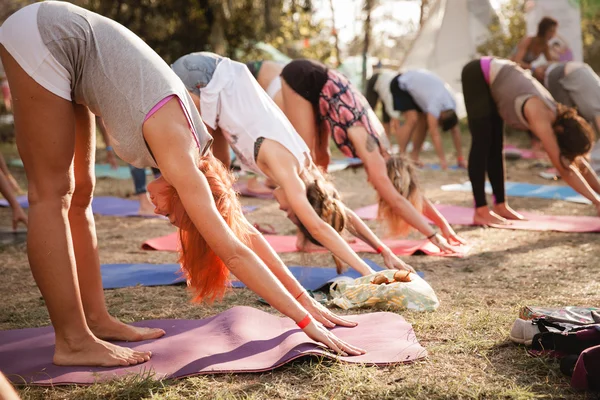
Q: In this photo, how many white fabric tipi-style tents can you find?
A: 1